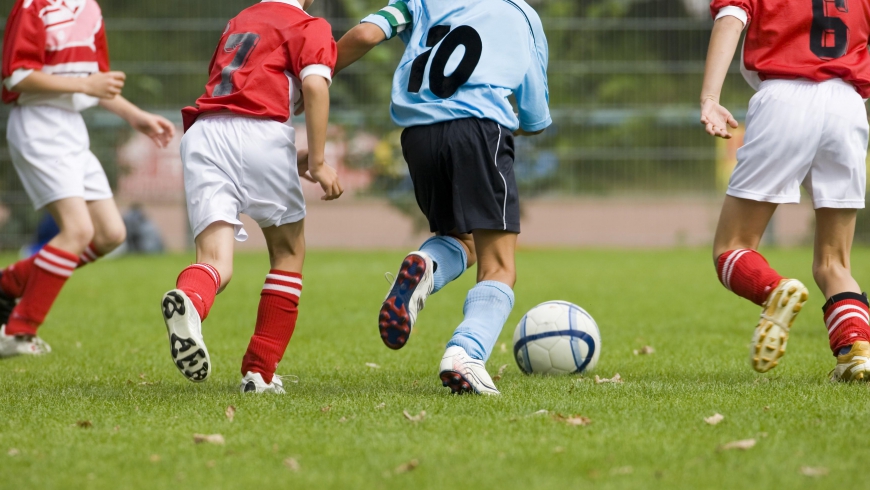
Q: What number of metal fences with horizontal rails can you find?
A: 1